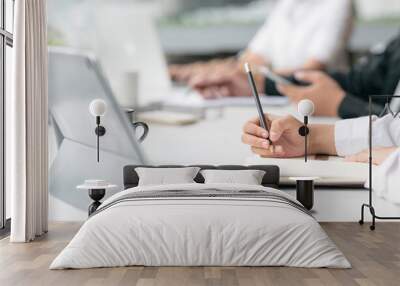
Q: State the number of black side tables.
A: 2